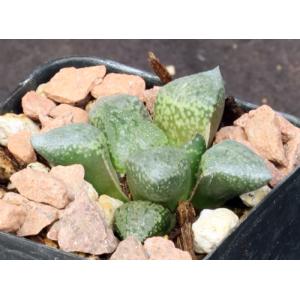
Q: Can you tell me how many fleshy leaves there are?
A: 7